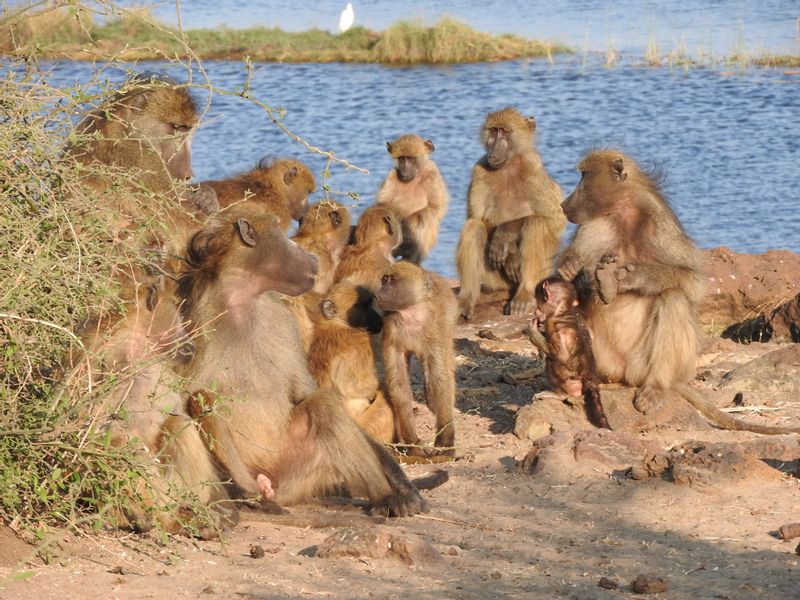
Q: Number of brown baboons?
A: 12